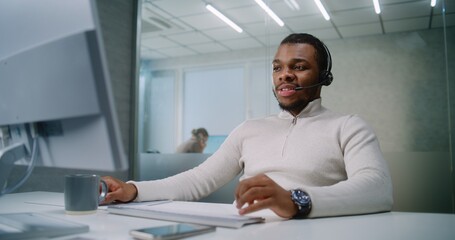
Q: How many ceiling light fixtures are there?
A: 5